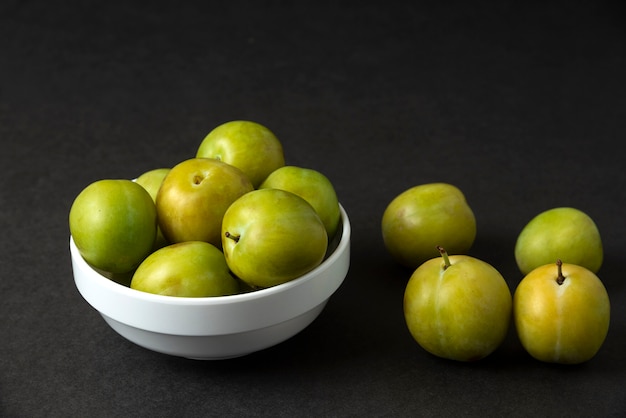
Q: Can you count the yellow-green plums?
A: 11